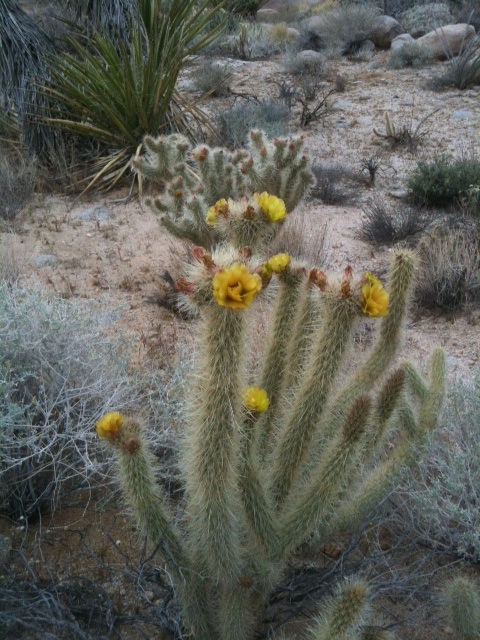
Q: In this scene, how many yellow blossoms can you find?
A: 7